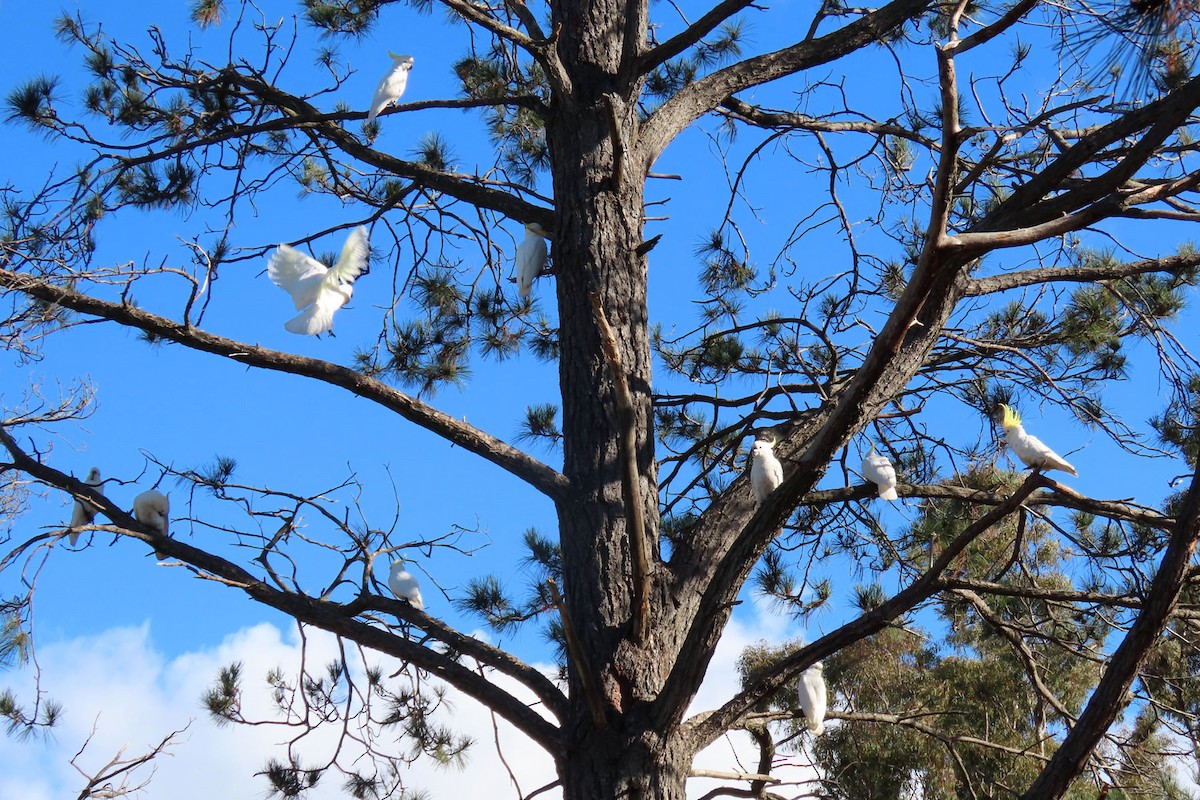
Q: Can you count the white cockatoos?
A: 10